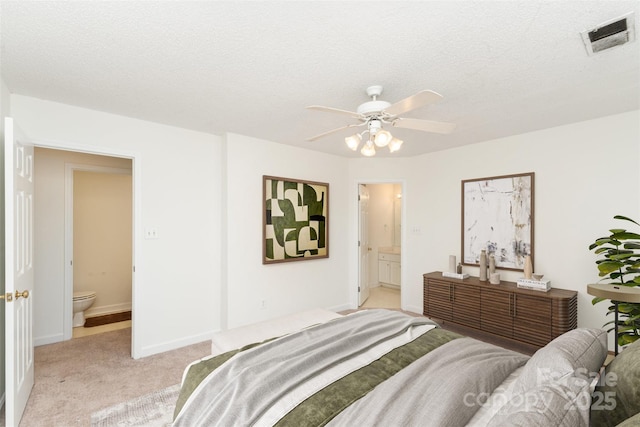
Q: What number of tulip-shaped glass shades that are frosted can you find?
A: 4